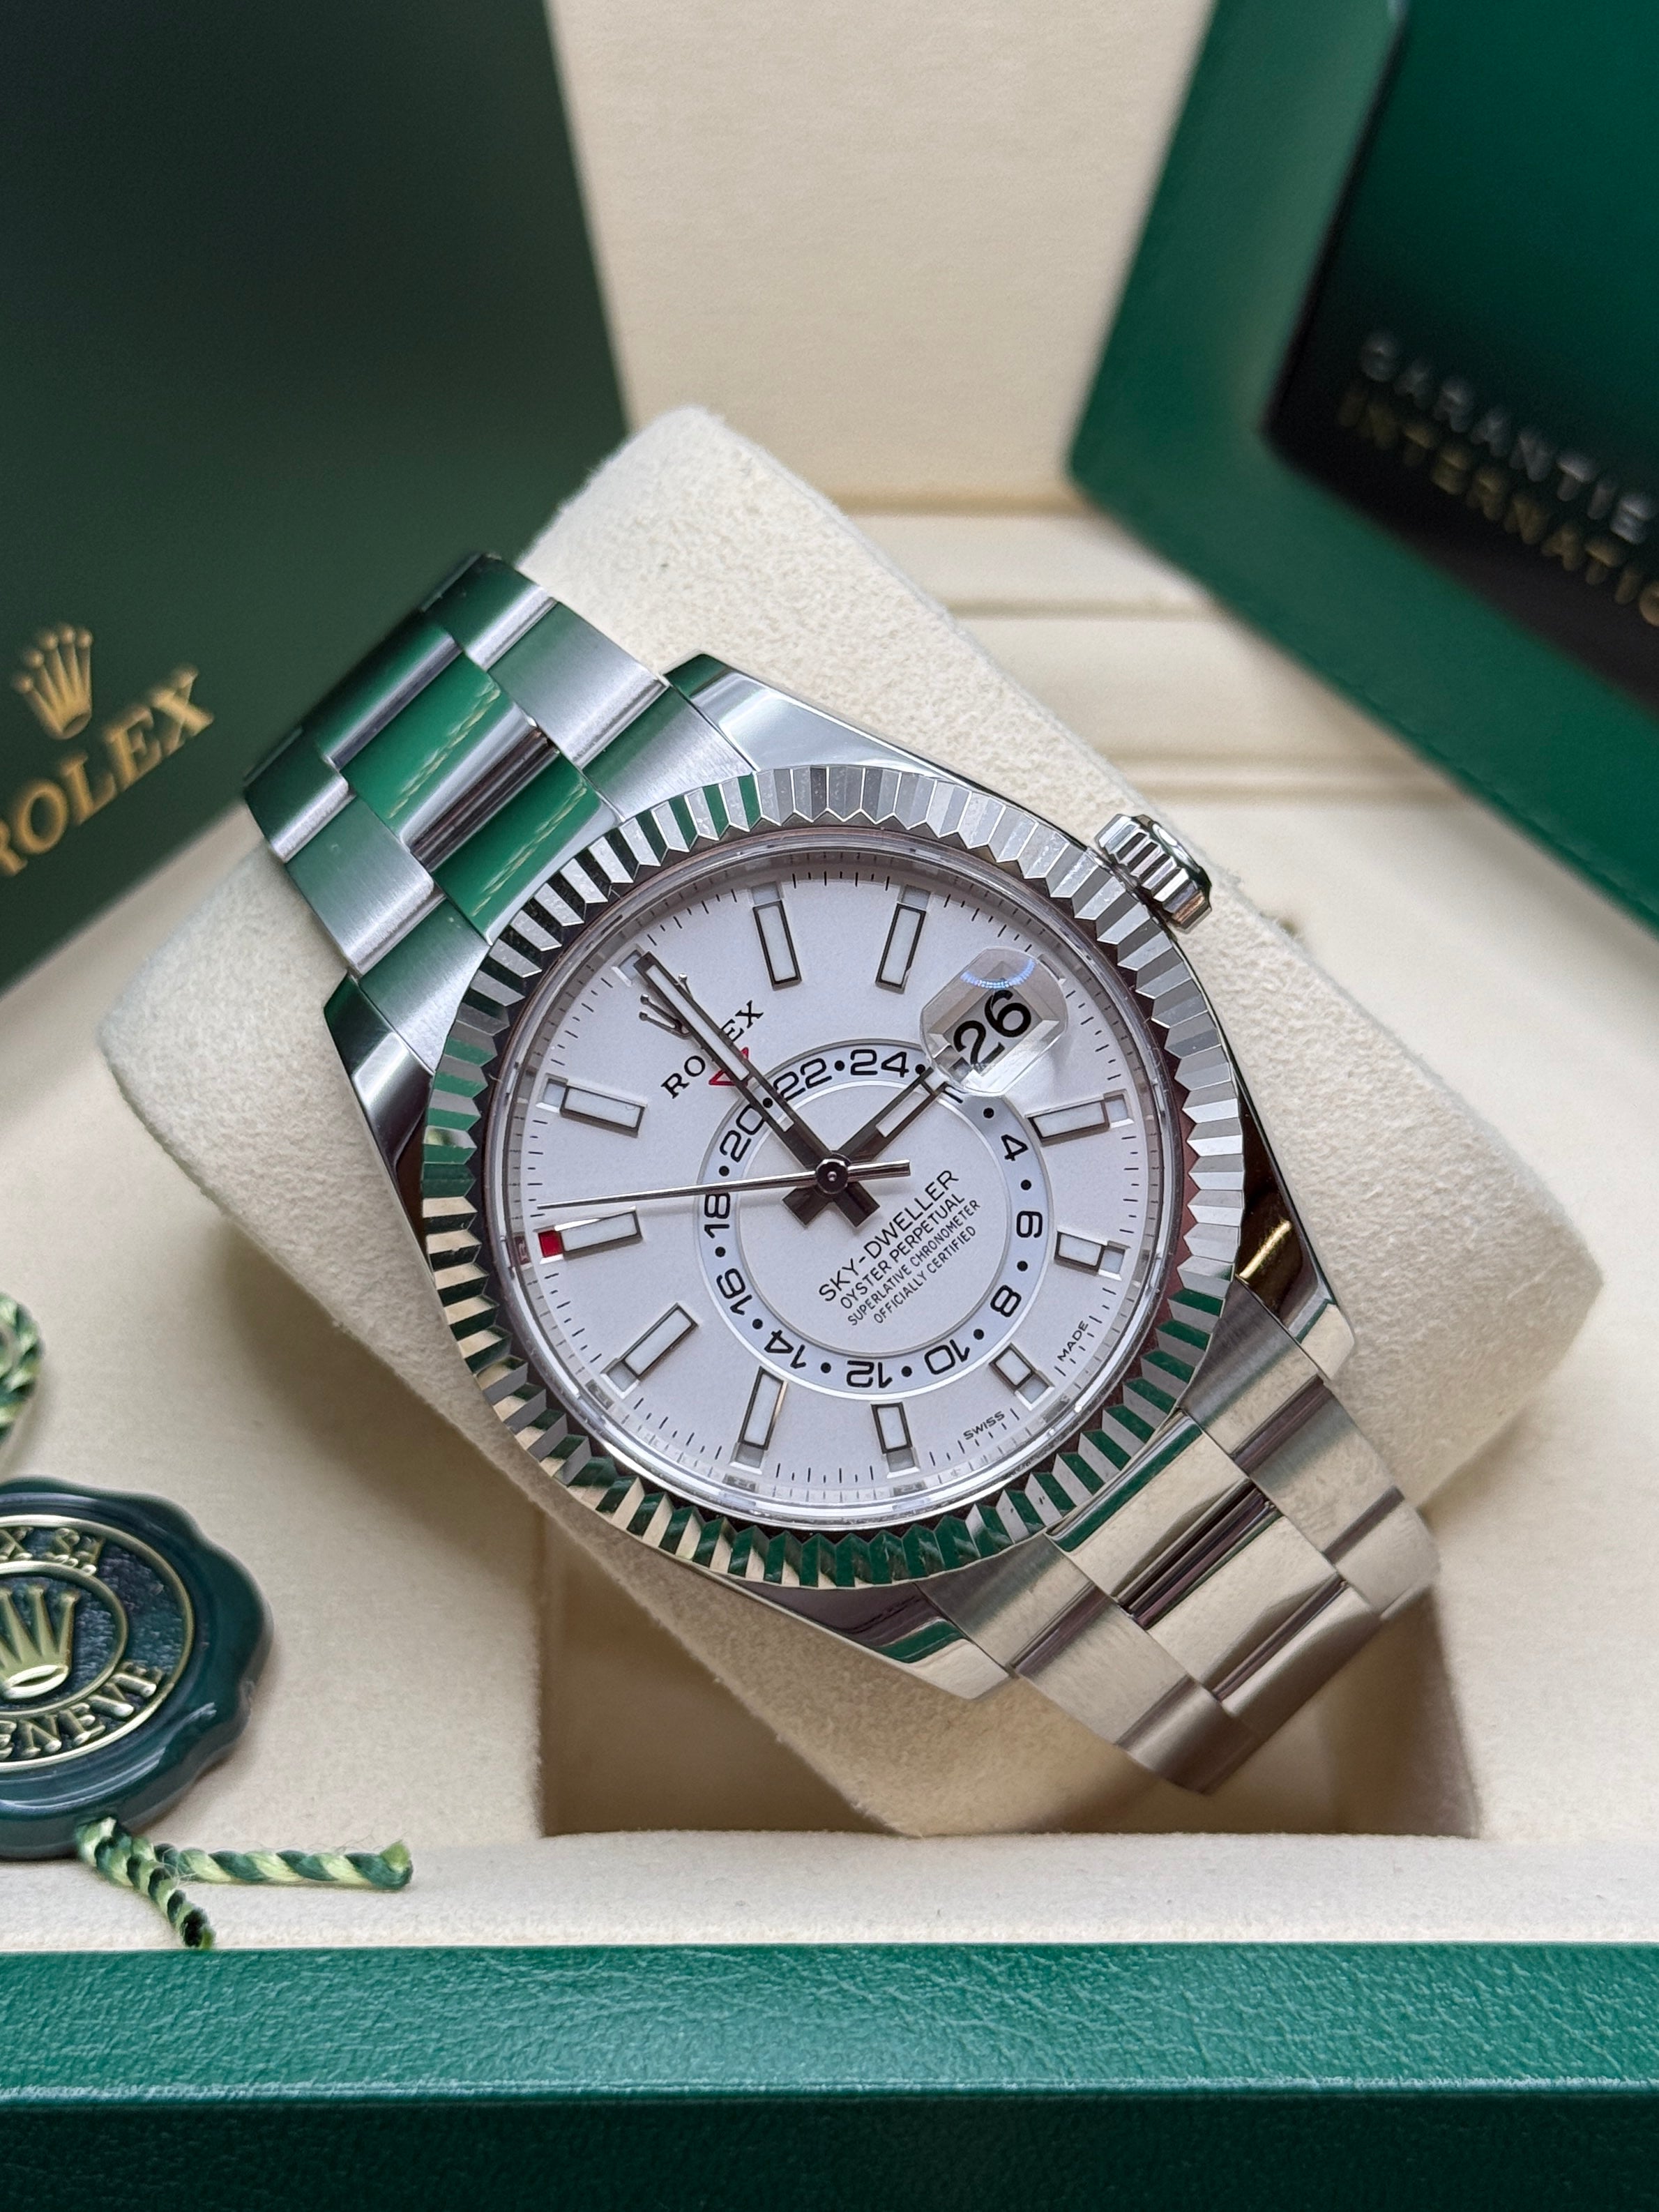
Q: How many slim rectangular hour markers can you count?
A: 10